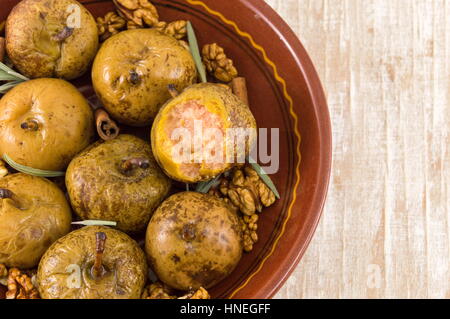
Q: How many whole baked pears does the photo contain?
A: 7